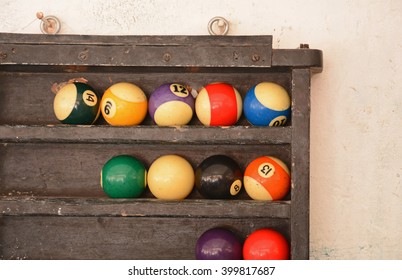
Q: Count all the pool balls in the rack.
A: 11